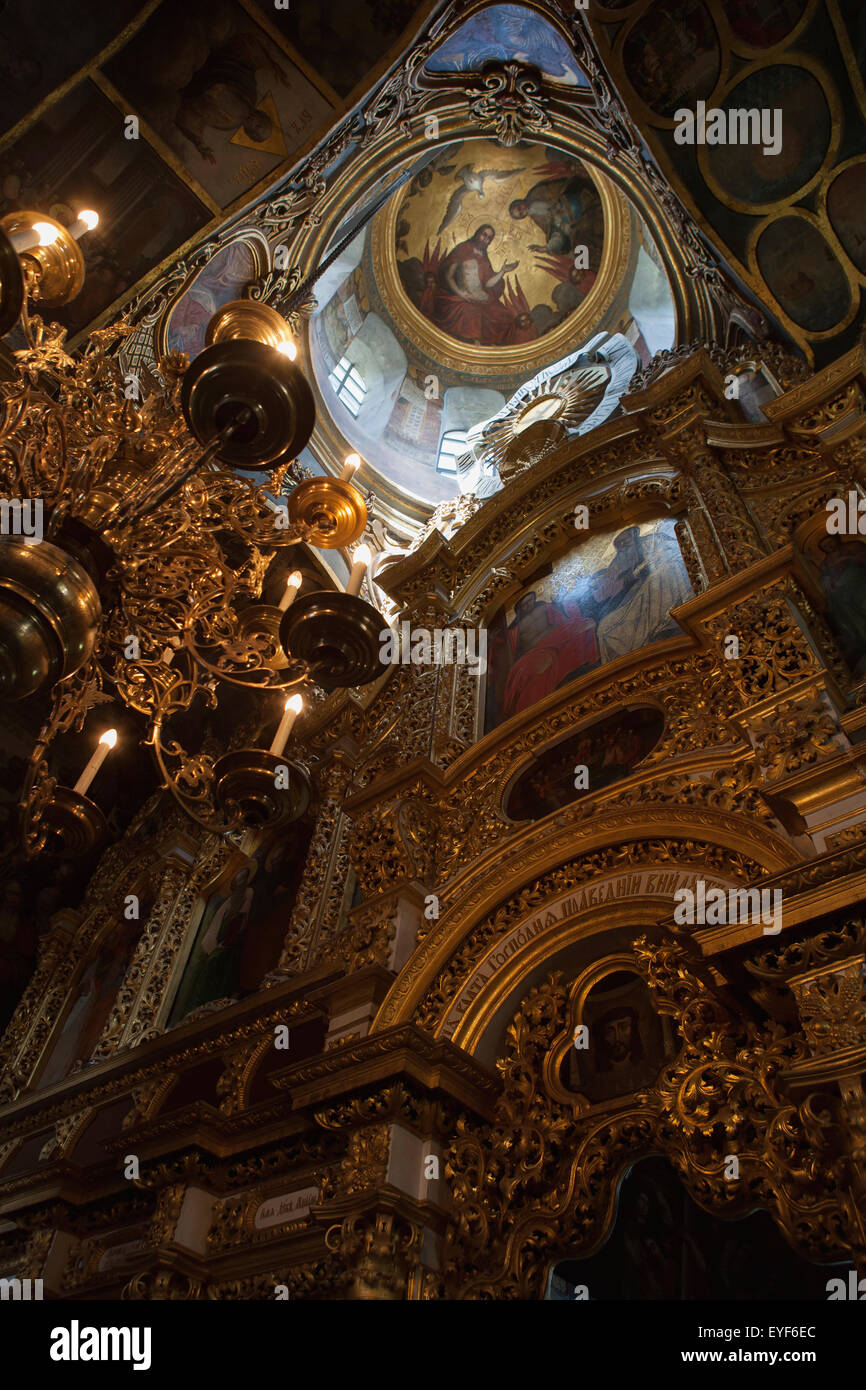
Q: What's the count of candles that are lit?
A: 8